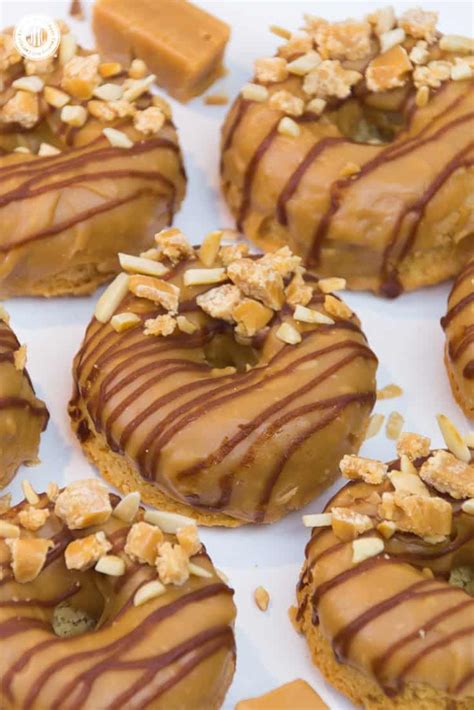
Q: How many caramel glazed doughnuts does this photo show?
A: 7